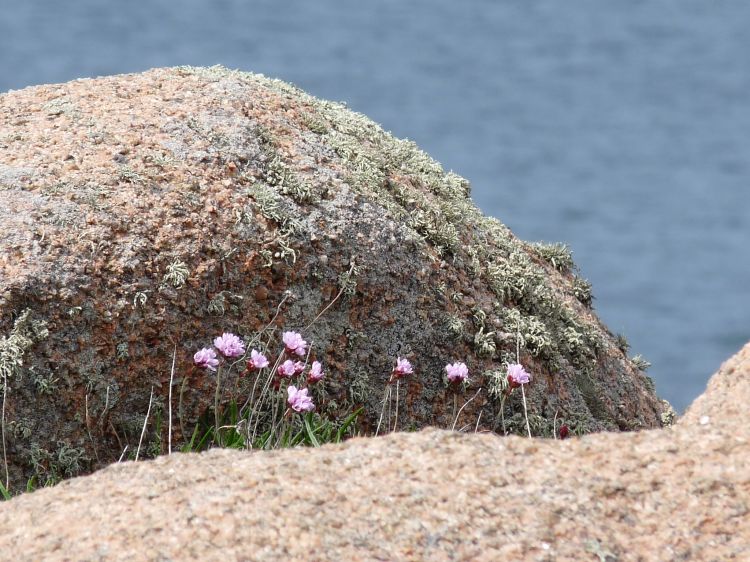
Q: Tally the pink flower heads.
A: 10